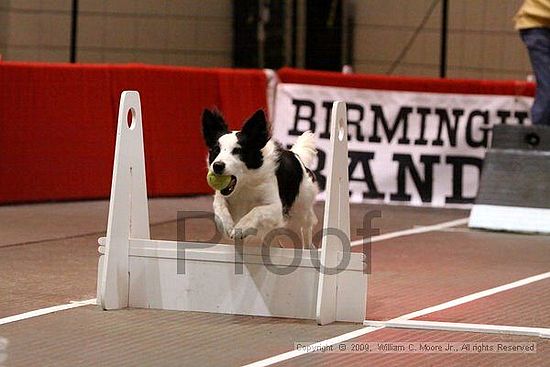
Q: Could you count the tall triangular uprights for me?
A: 2